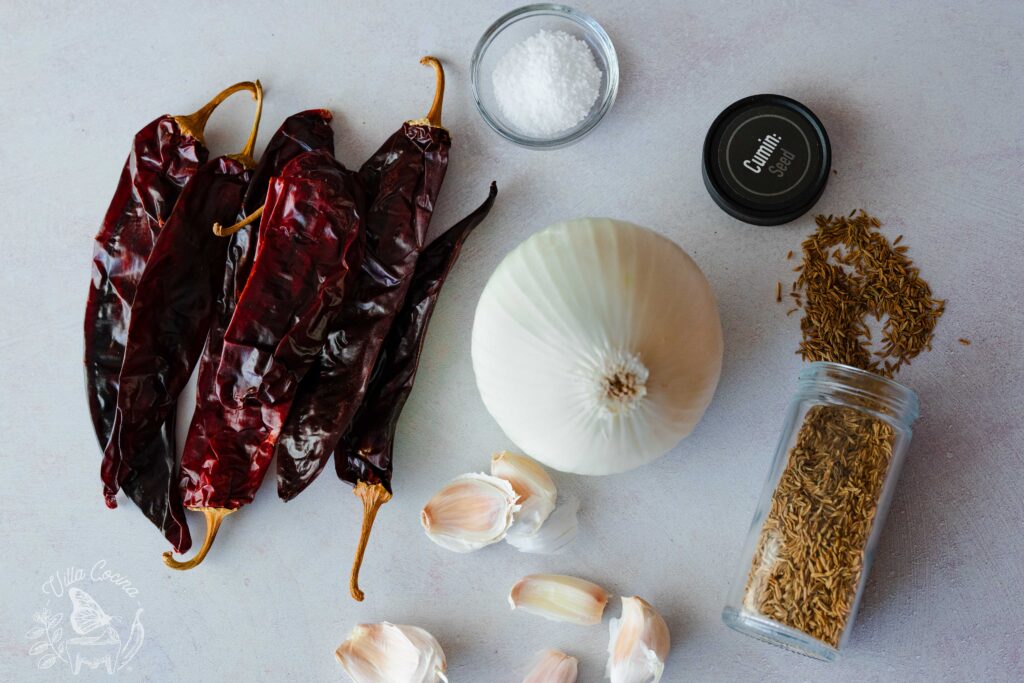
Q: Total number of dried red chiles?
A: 6